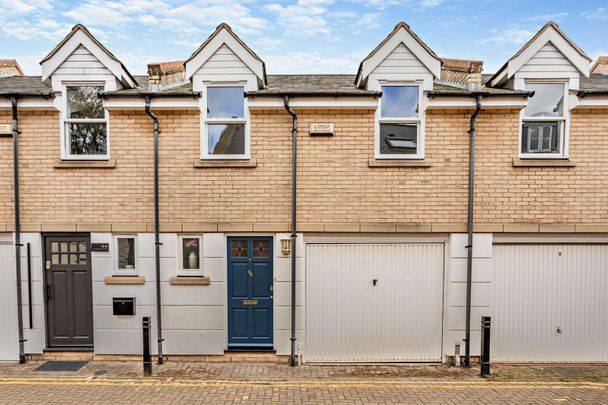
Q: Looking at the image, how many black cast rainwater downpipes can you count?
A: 4